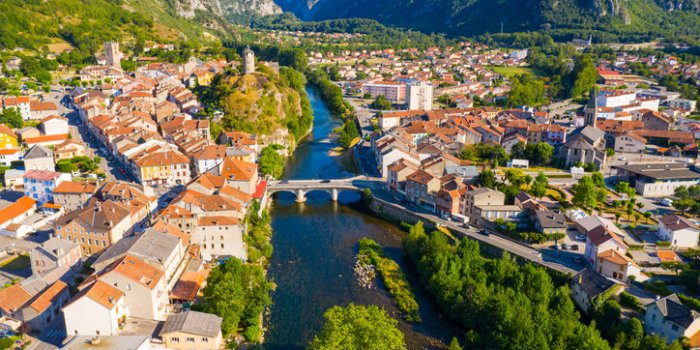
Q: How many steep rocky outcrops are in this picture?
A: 1